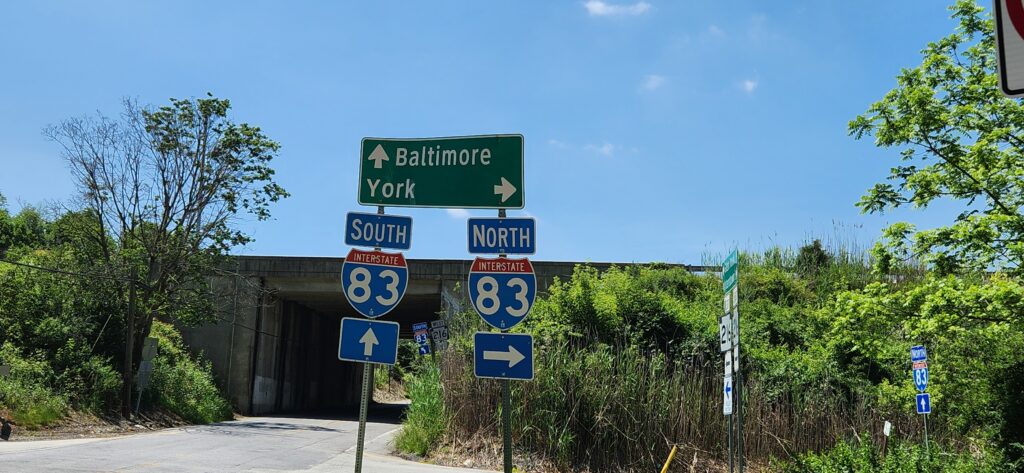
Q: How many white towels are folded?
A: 0